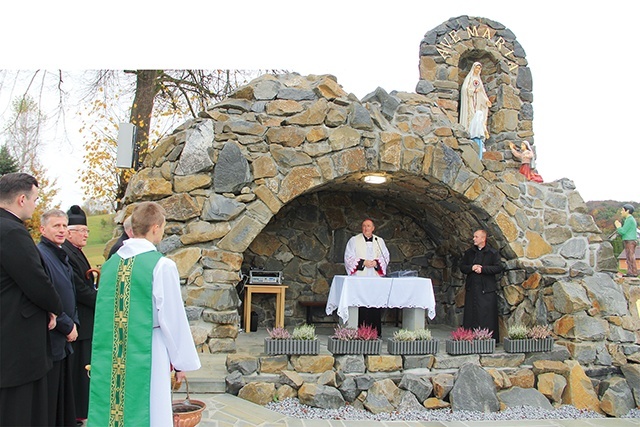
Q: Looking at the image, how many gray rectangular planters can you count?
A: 5